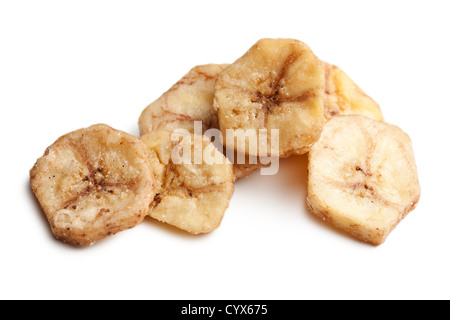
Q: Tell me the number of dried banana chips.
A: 6